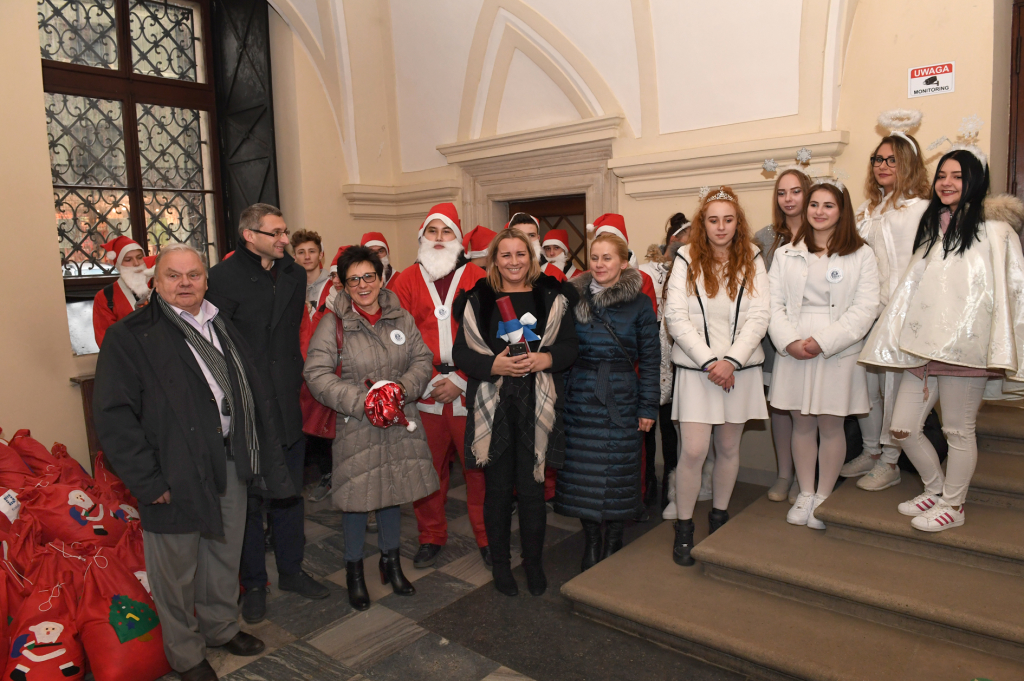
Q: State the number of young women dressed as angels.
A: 5